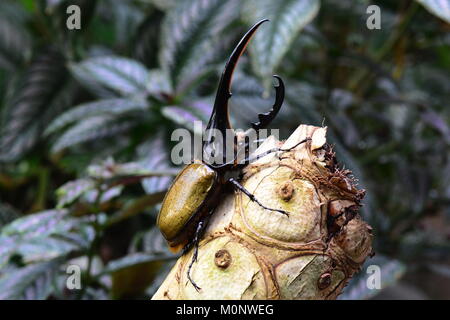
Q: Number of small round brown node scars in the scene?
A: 3